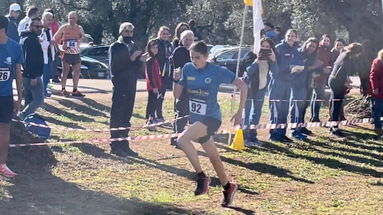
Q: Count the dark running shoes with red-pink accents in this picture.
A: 2